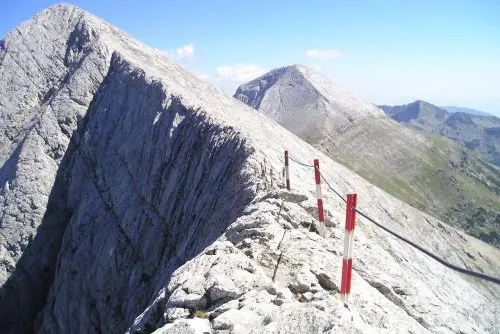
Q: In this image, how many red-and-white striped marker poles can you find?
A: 3